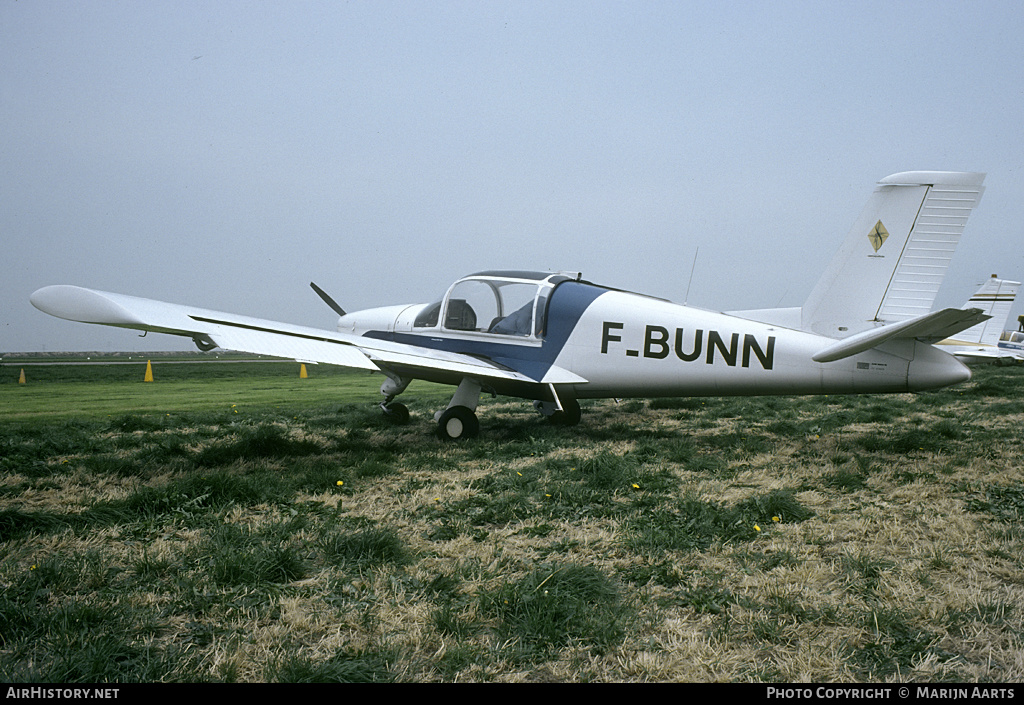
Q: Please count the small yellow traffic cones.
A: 3